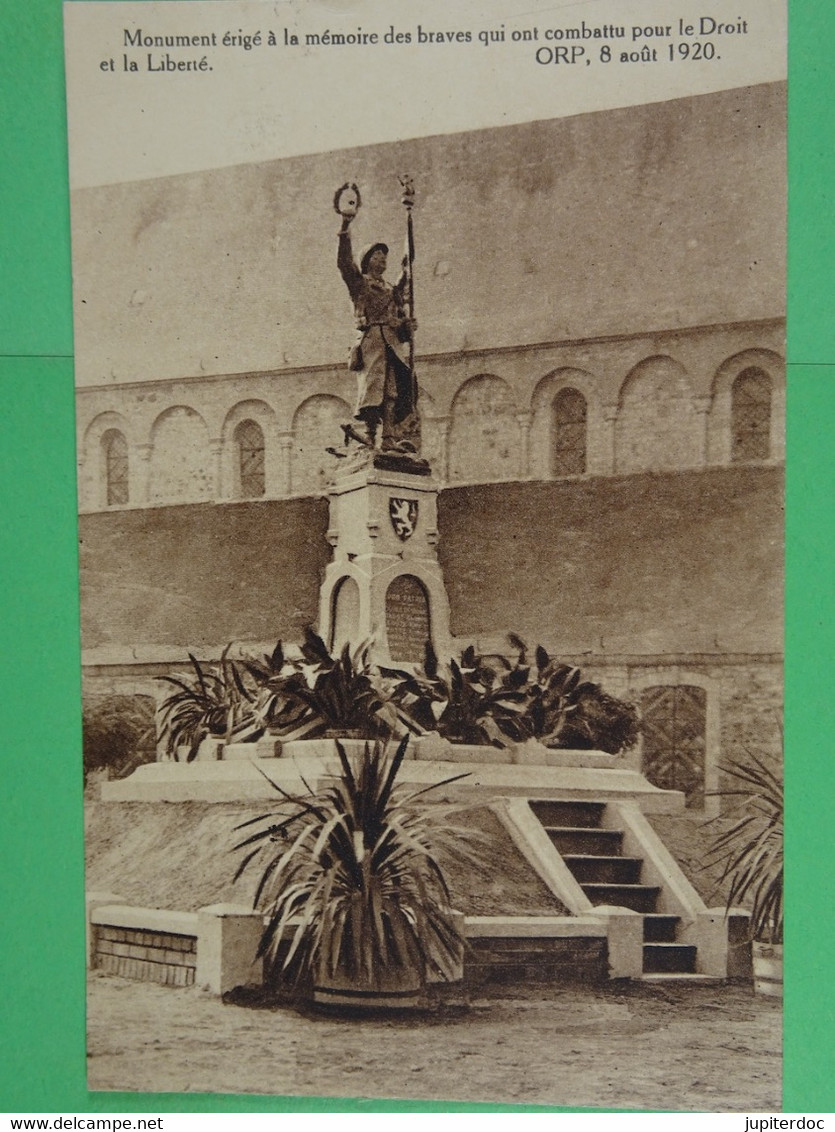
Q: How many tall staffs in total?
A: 1